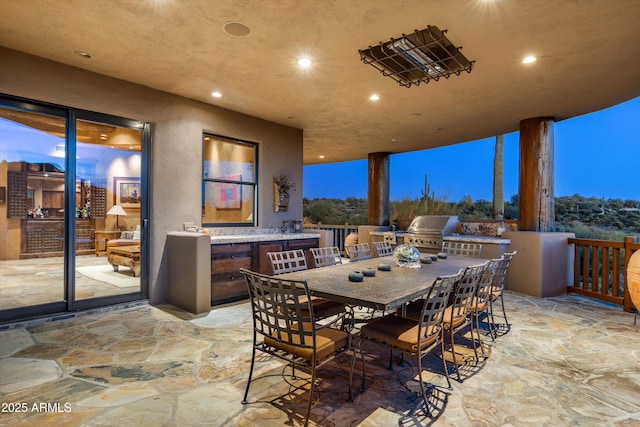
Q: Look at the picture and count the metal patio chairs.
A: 10